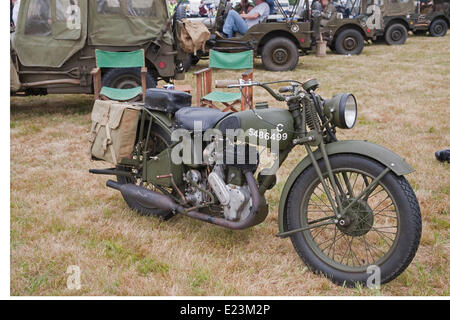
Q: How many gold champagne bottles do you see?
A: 0